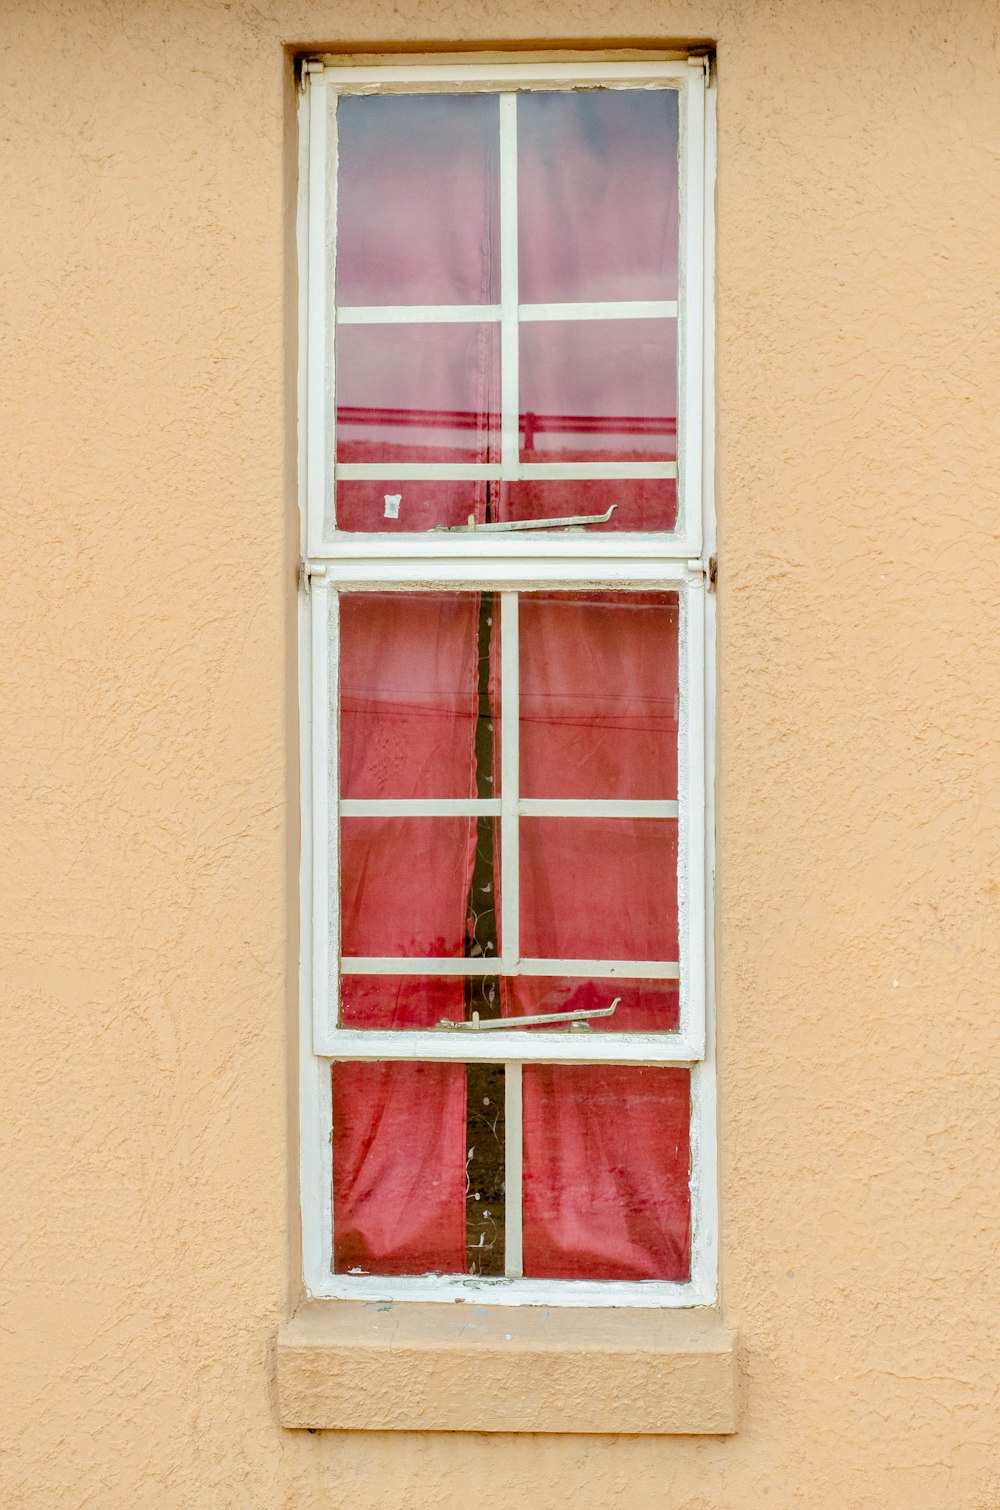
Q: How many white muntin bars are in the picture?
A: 7